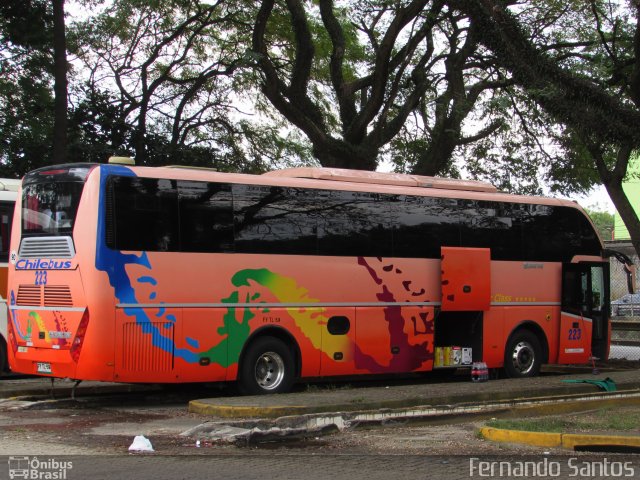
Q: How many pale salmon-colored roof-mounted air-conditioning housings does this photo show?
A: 1